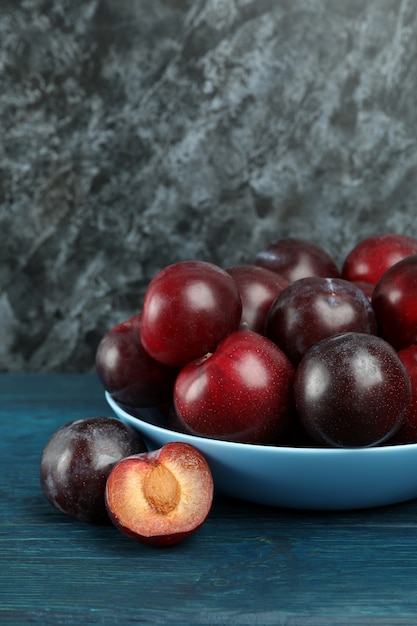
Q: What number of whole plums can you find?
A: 12